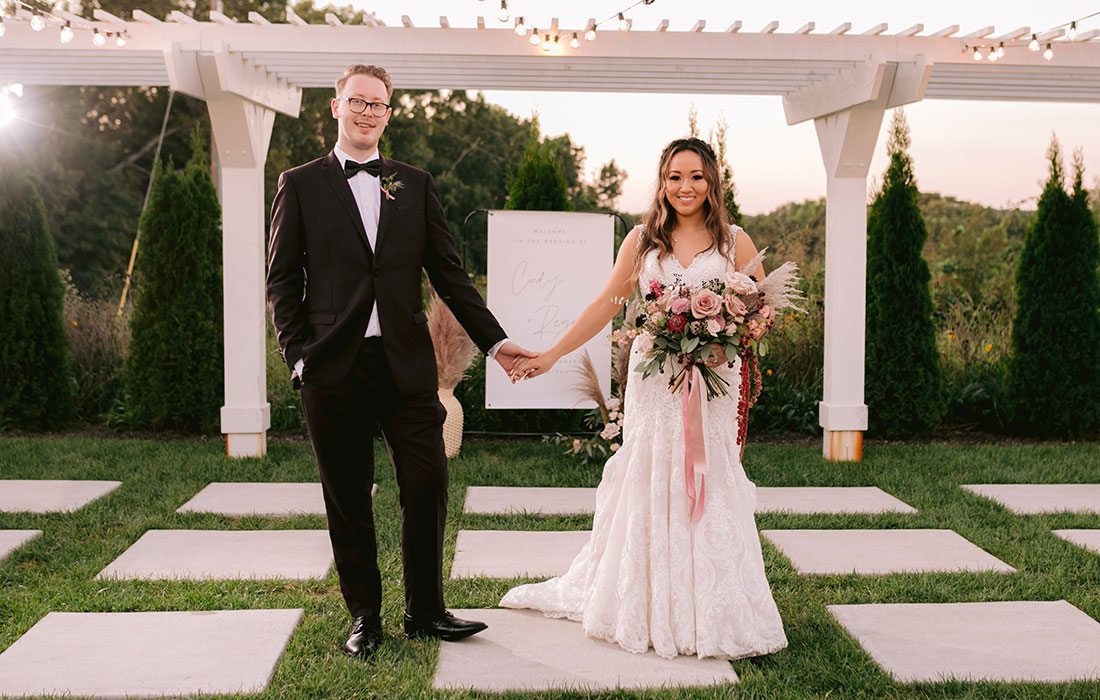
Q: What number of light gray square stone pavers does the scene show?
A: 13